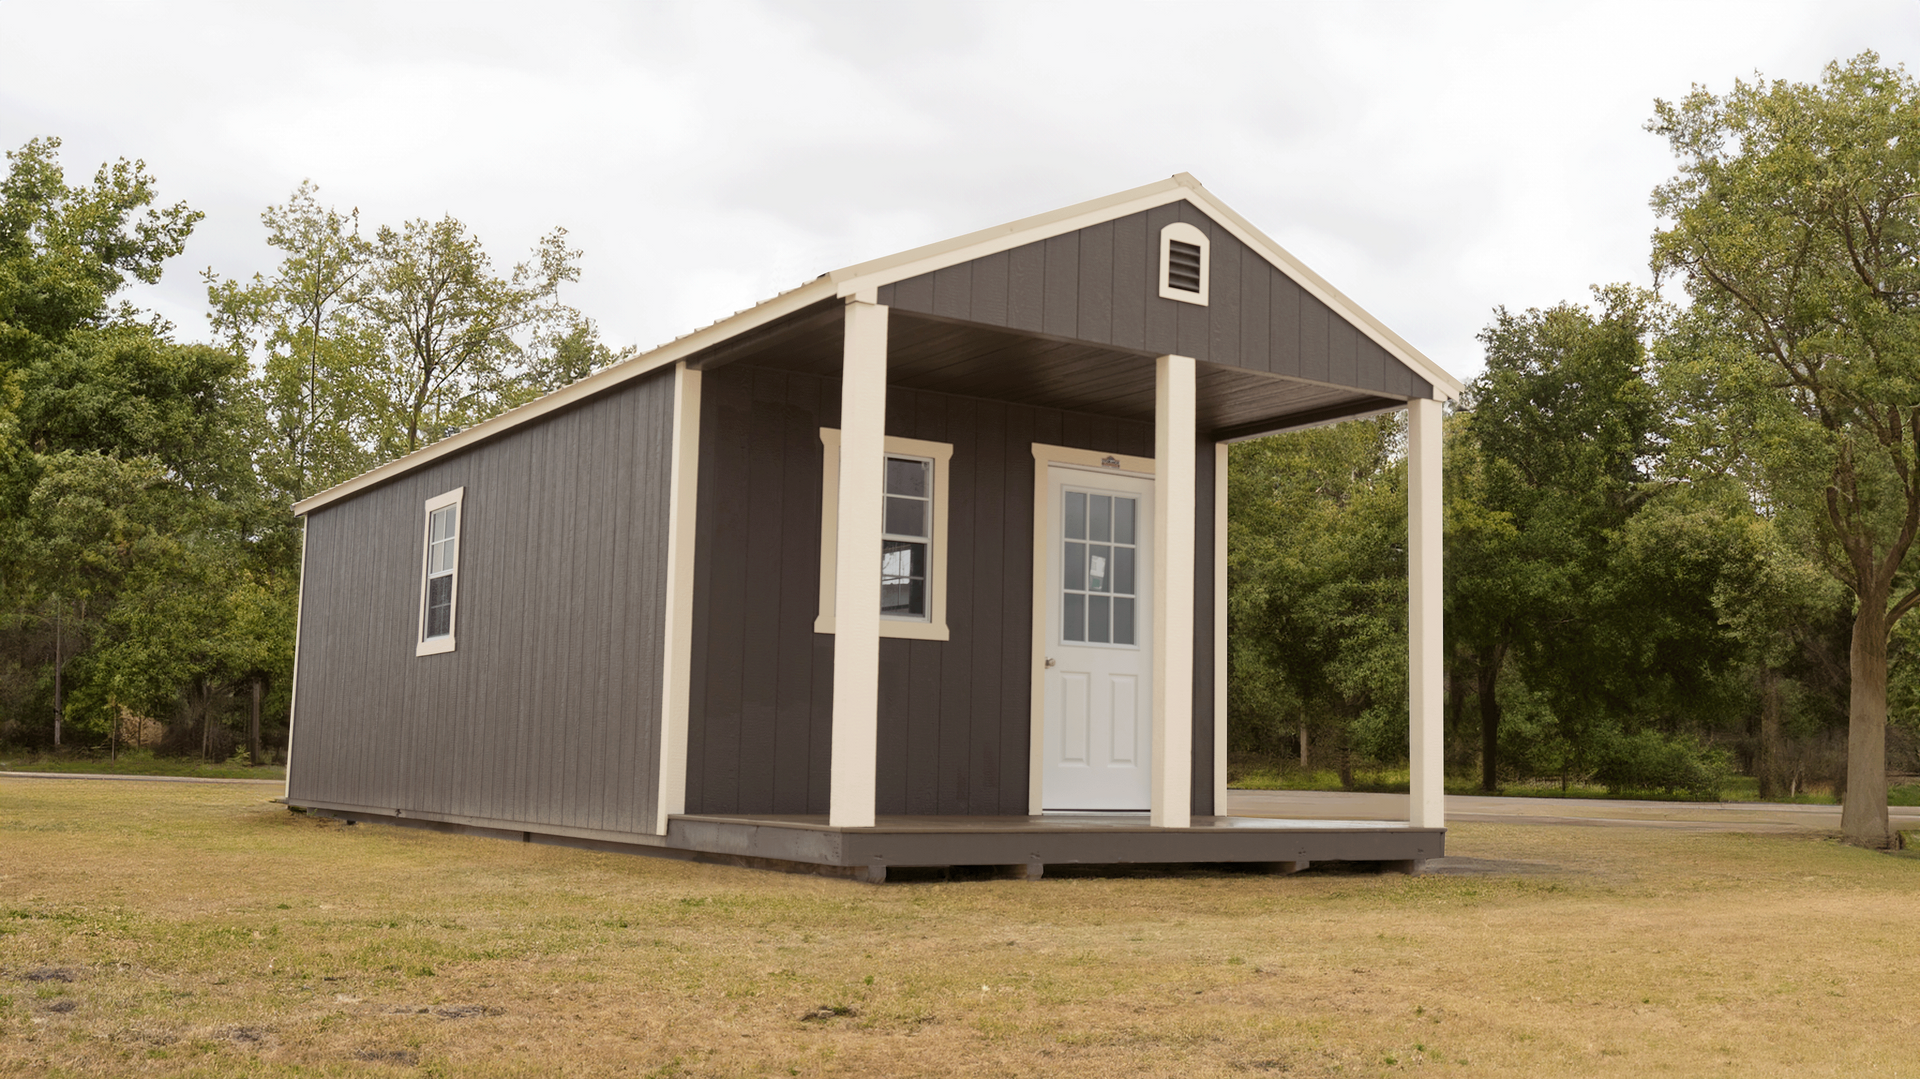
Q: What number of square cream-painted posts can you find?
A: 3